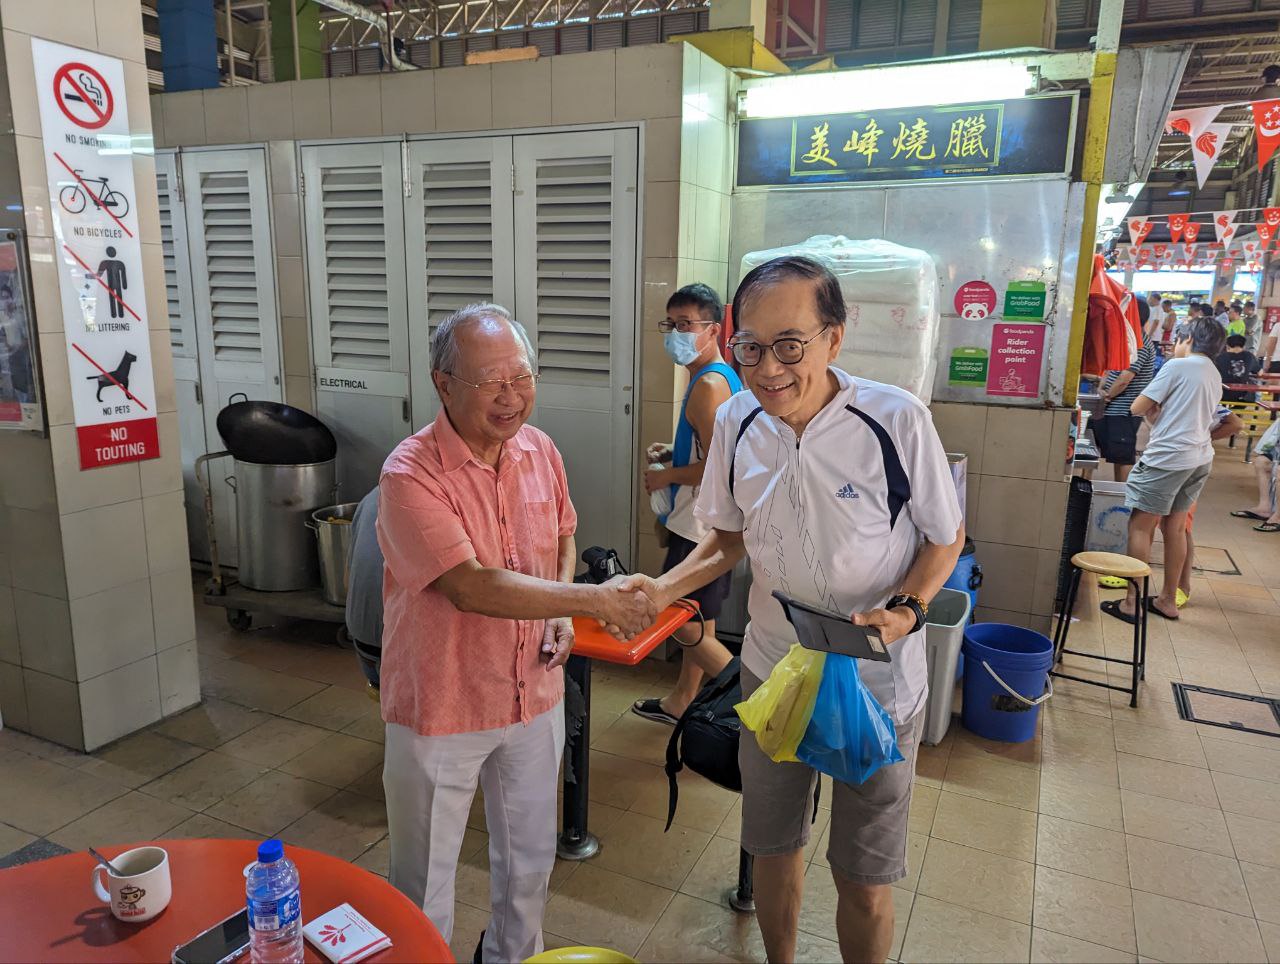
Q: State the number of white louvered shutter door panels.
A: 5